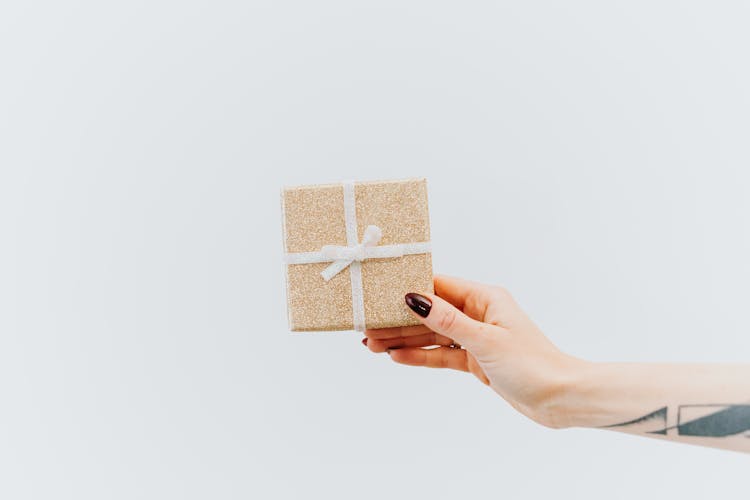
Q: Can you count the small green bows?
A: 0